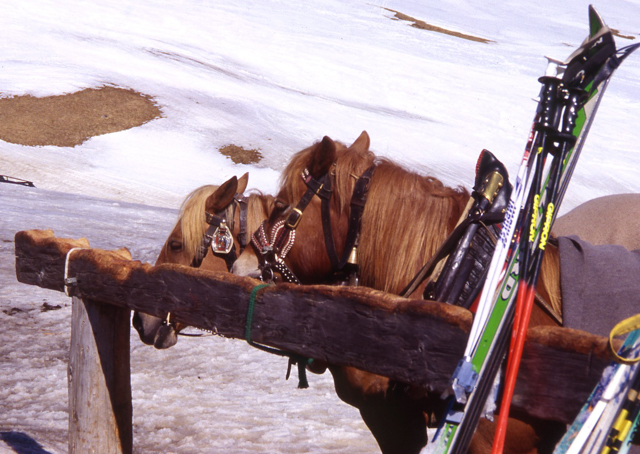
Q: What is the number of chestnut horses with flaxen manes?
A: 2